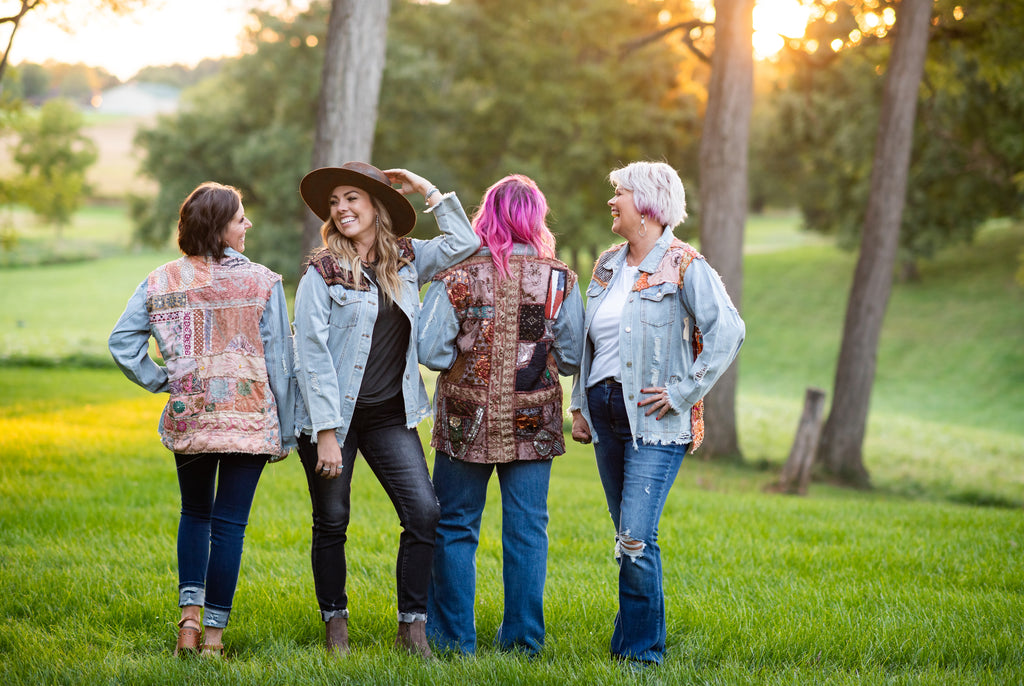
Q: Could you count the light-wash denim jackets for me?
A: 4